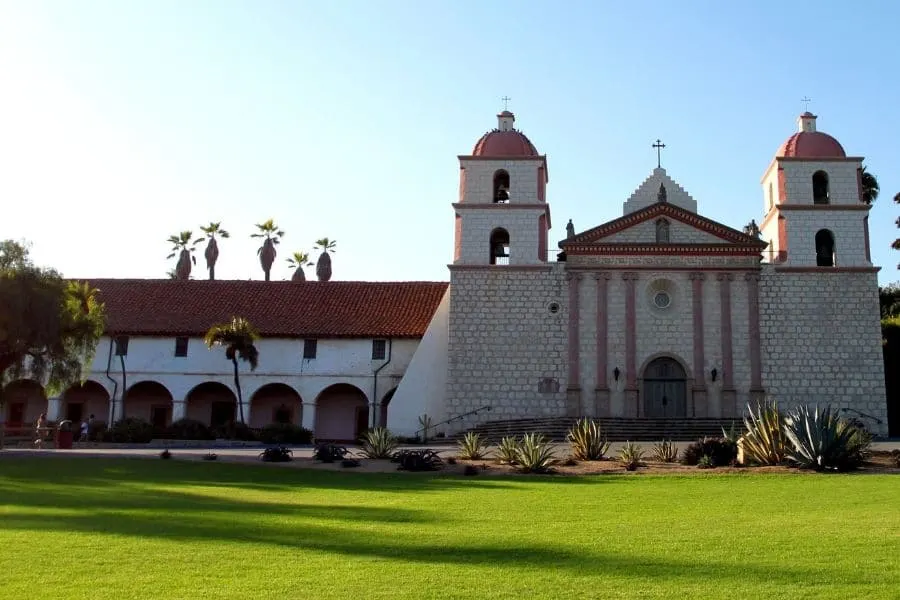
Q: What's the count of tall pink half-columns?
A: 6